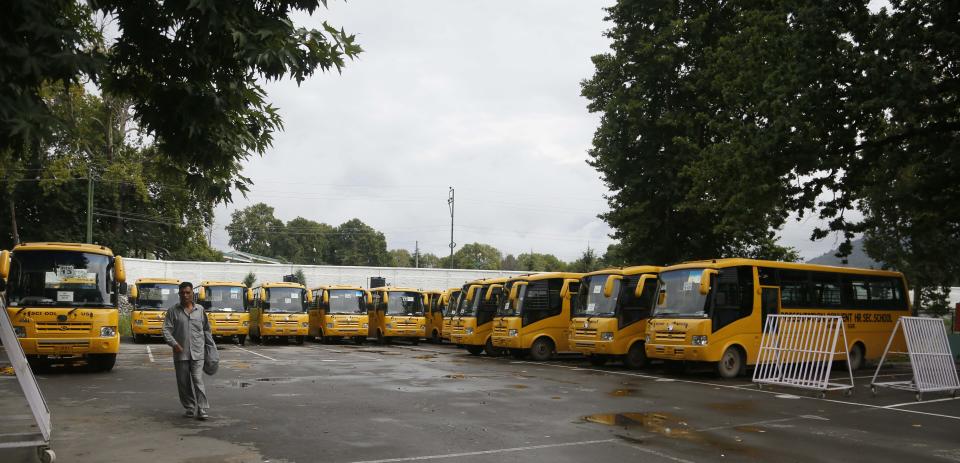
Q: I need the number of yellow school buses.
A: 12